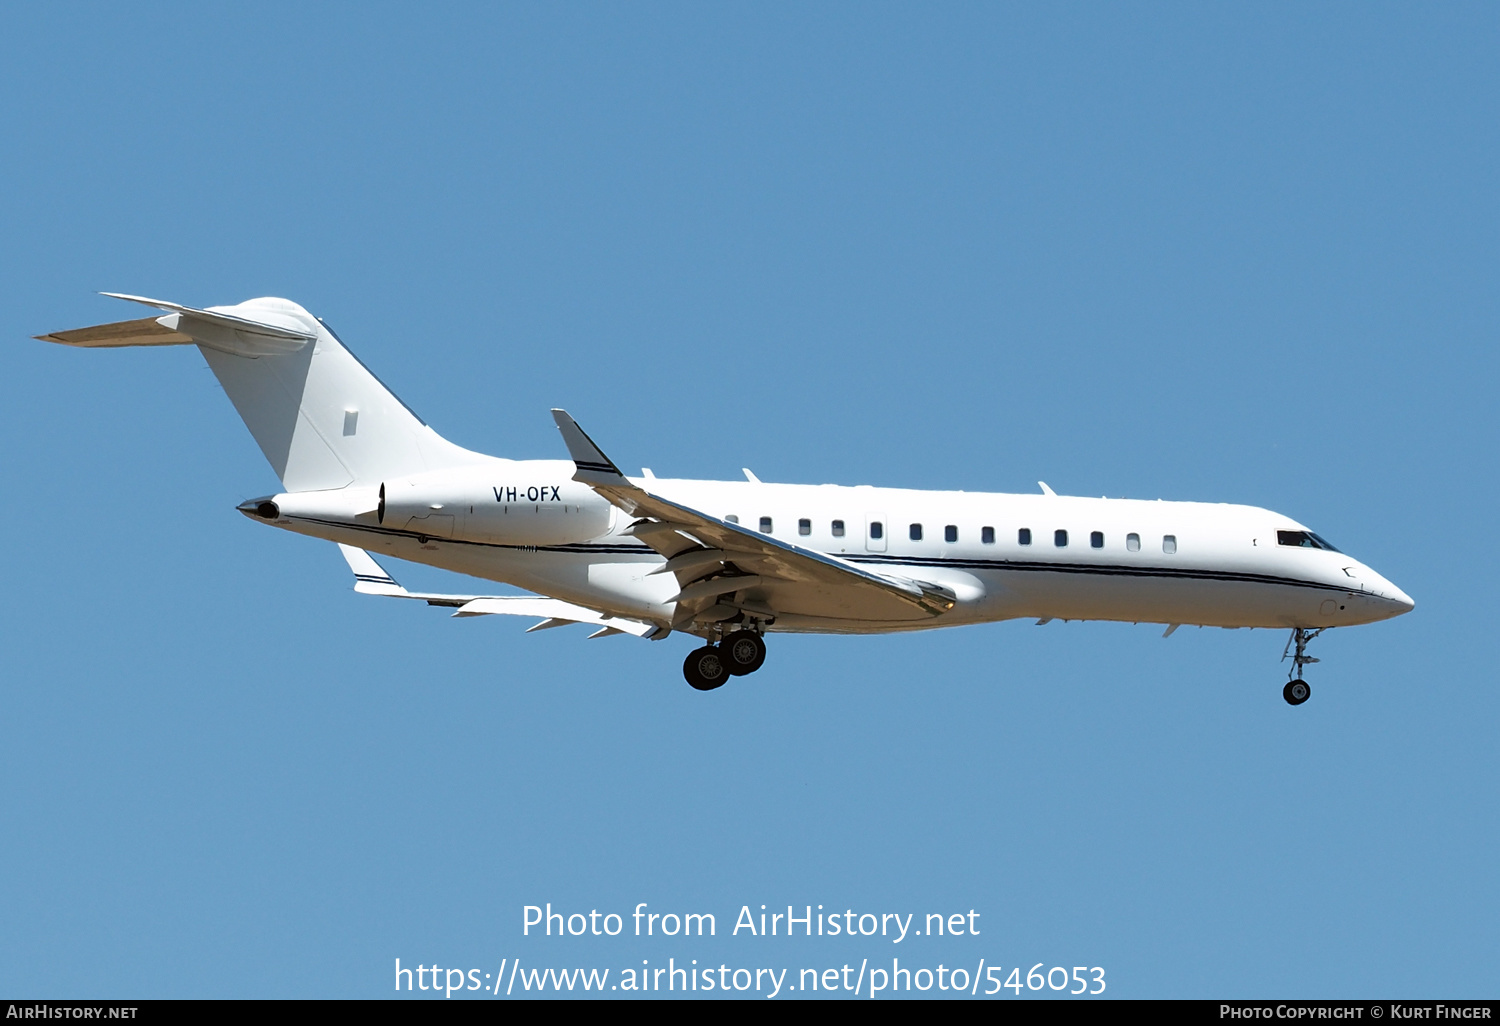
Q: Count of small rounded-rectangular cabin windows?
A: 13